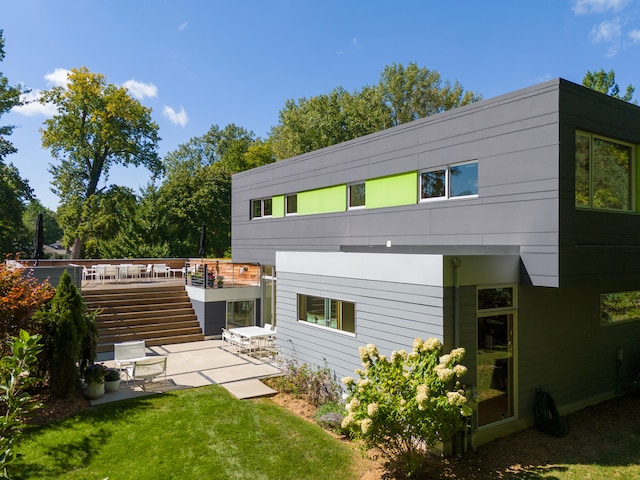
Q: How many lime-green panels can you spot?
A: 3